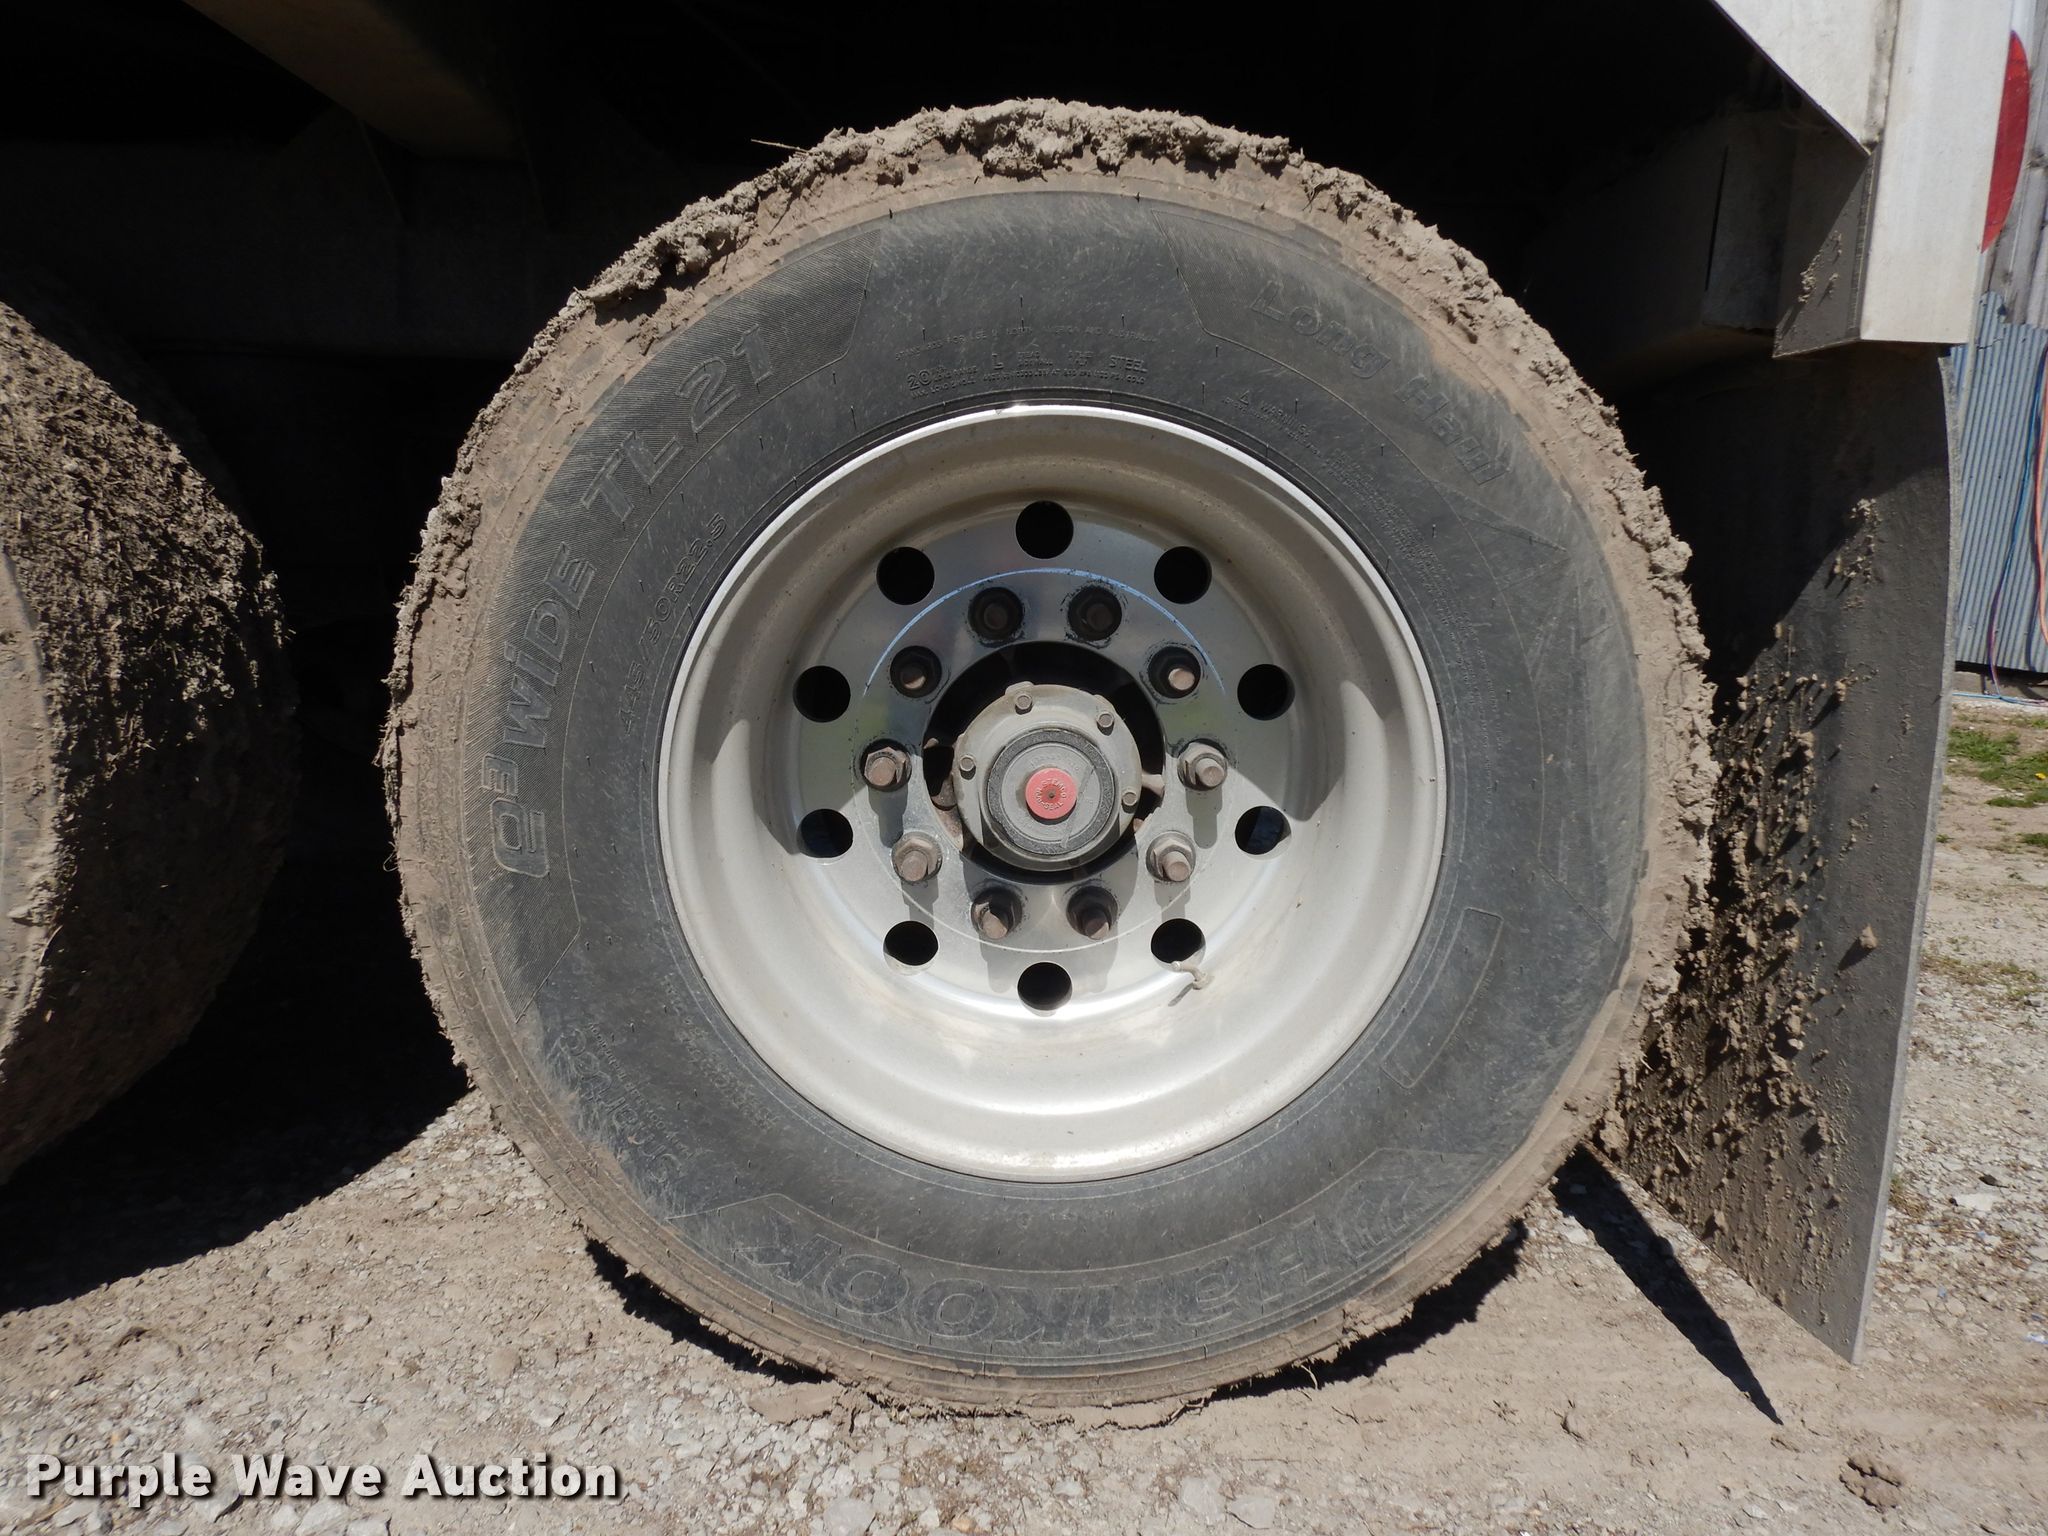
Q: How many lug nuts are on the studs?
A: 10